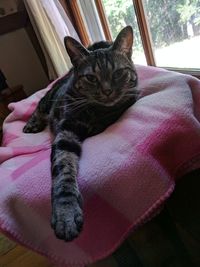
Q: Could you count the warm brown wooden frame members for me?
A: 3